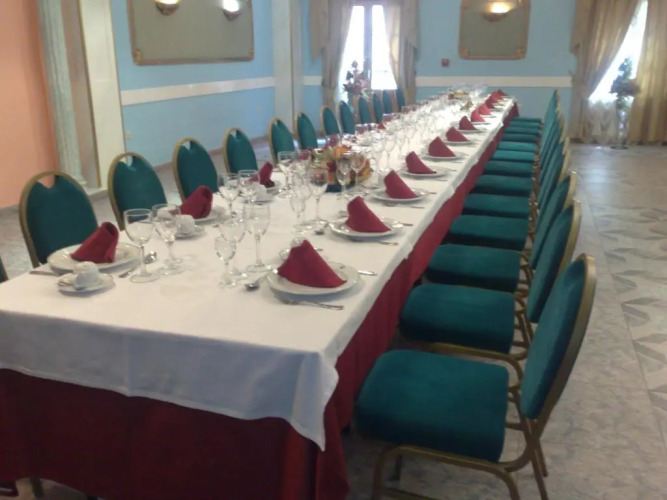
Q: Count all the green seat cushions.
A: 13